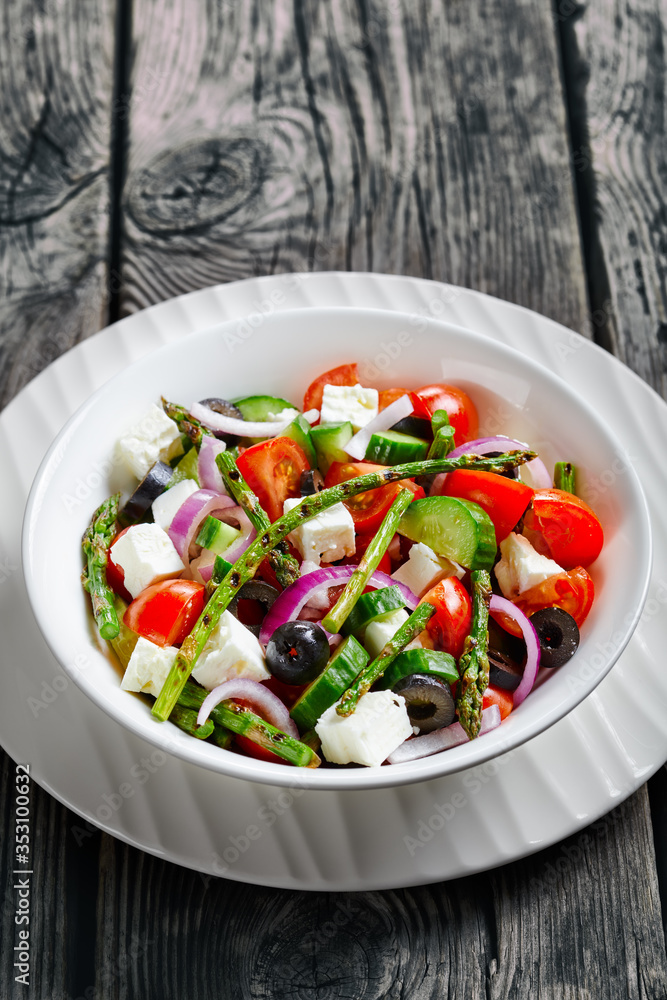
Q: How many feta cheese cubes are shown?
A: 11